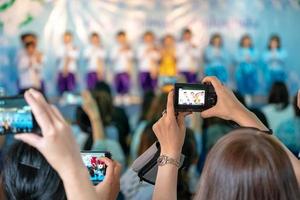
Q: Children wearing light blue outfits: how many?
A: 3